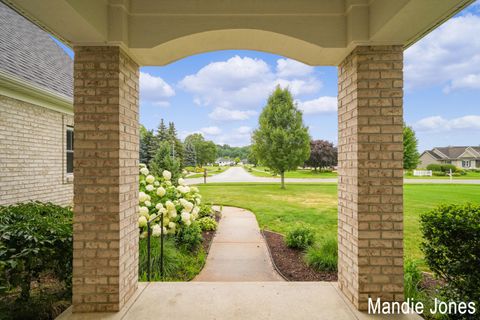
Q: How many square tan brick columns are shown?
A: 2